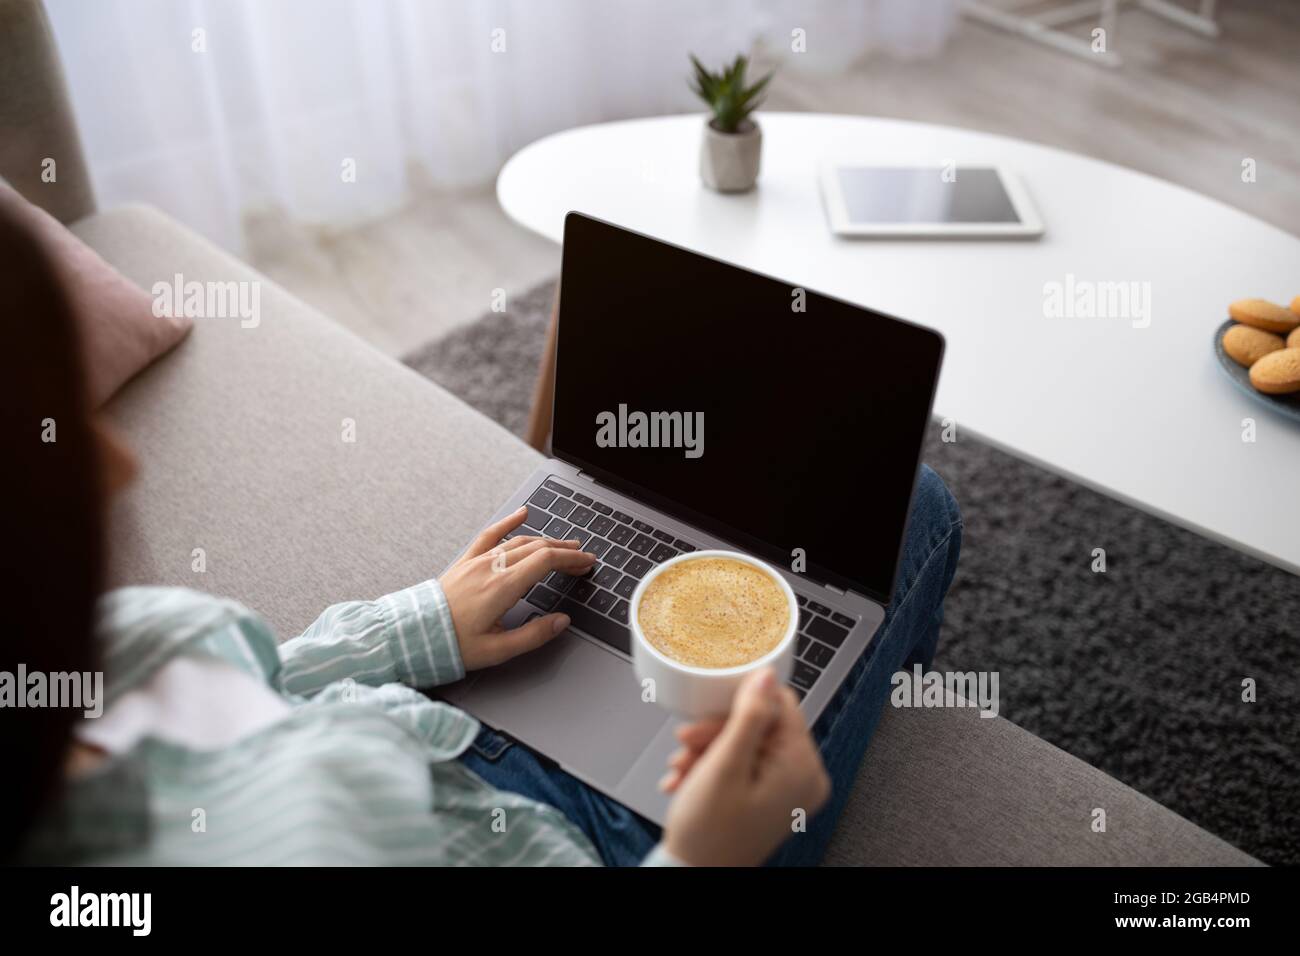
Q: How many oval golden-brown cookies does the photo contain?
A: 5